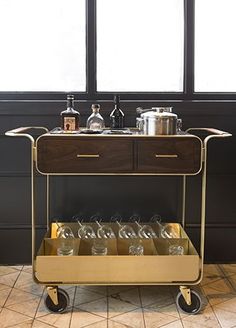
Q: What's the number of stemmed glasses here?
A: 6